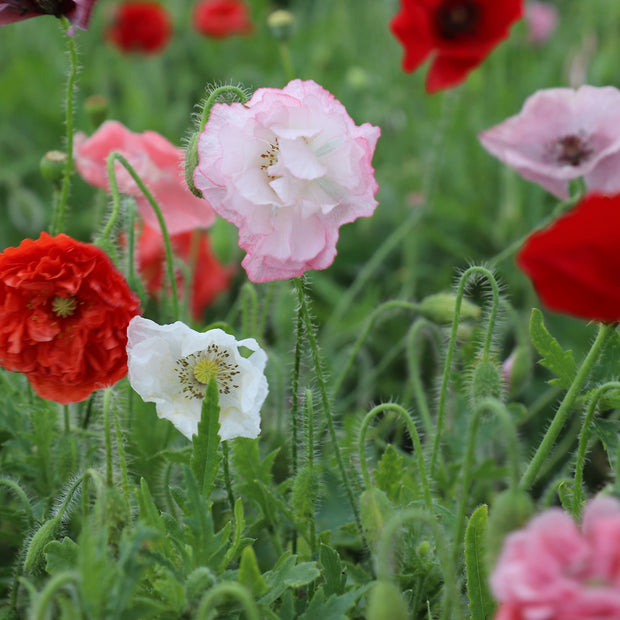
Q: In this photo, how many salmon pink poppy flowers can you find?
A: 1